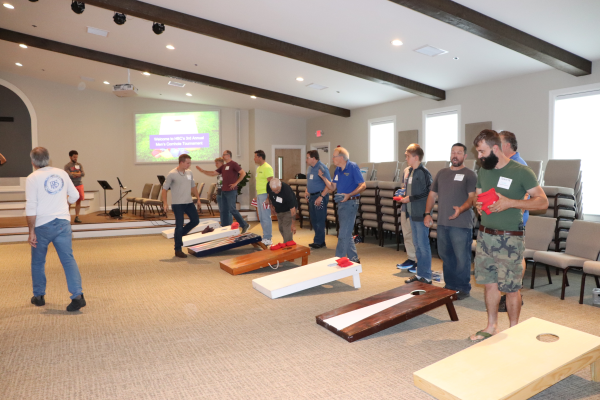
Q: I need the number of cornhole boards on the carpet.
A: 7